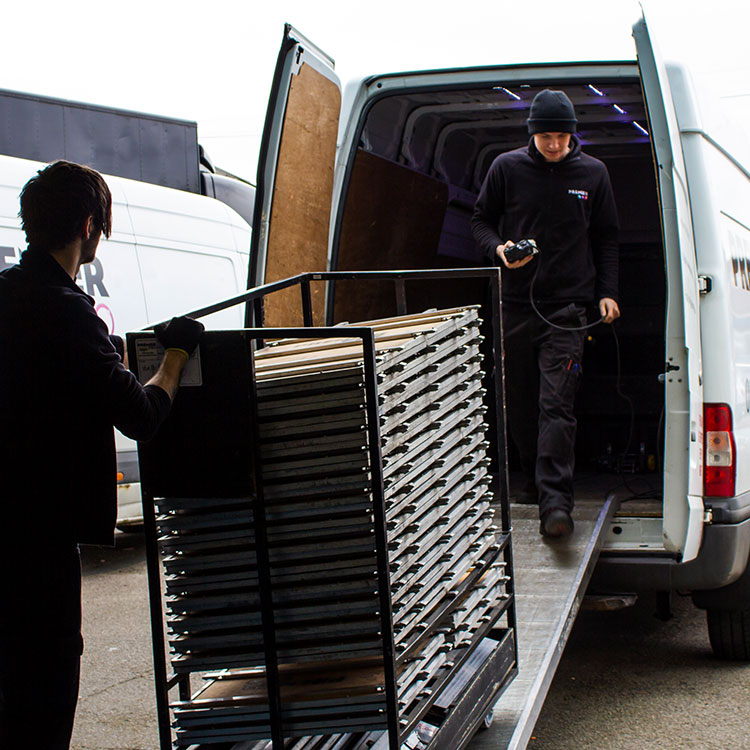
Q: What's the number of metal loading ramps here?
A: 1